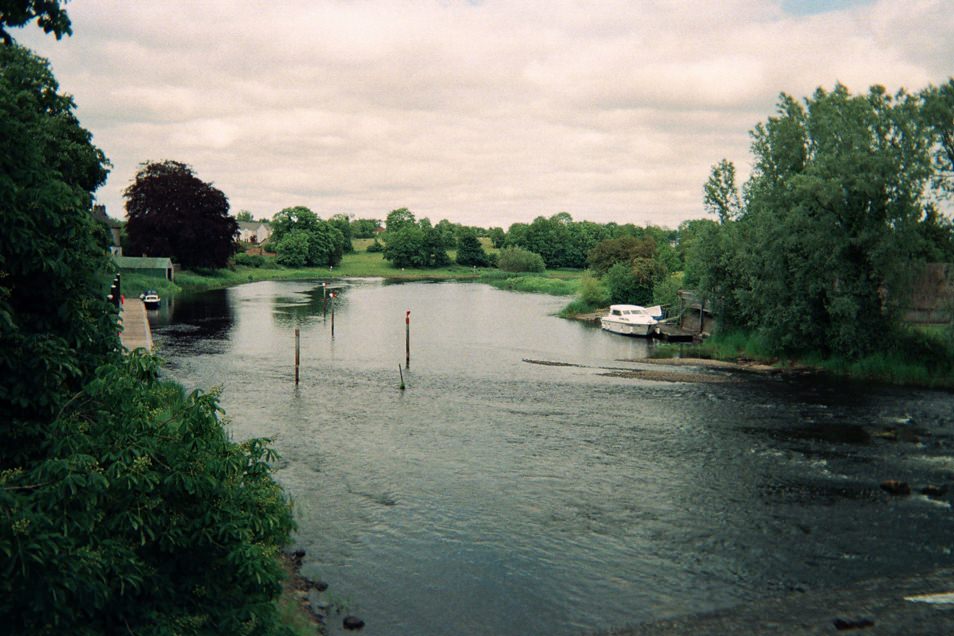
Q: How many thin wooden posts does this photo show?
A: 5